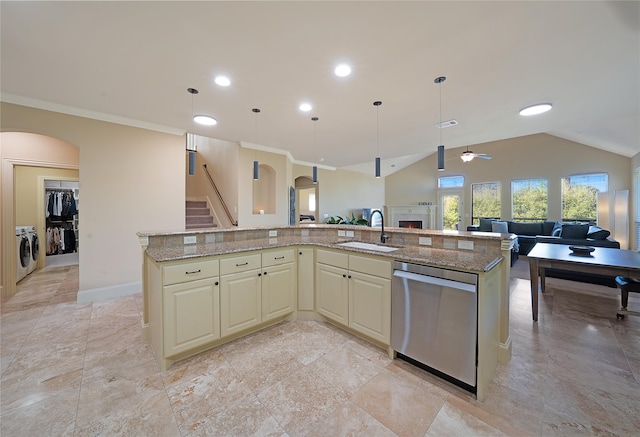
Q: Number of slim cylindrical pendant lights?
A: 5